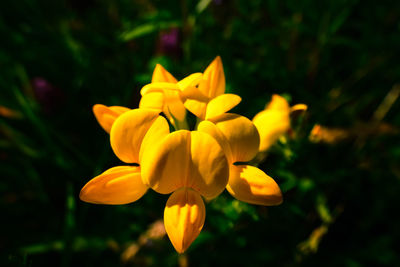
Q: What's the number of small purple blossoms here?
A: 2